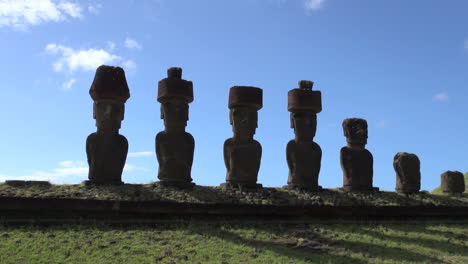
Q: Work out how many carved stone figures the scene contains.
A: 7